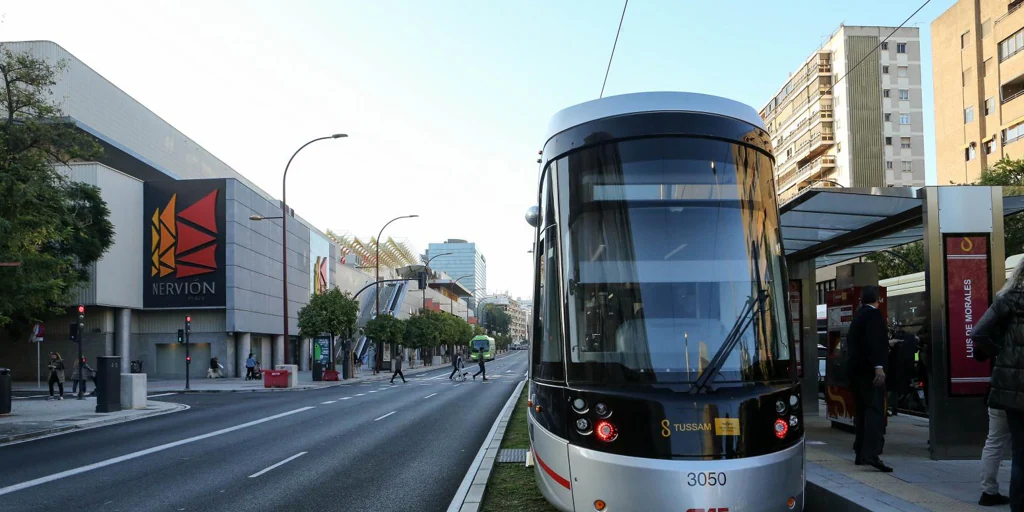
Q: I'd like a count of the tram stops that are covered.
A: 1